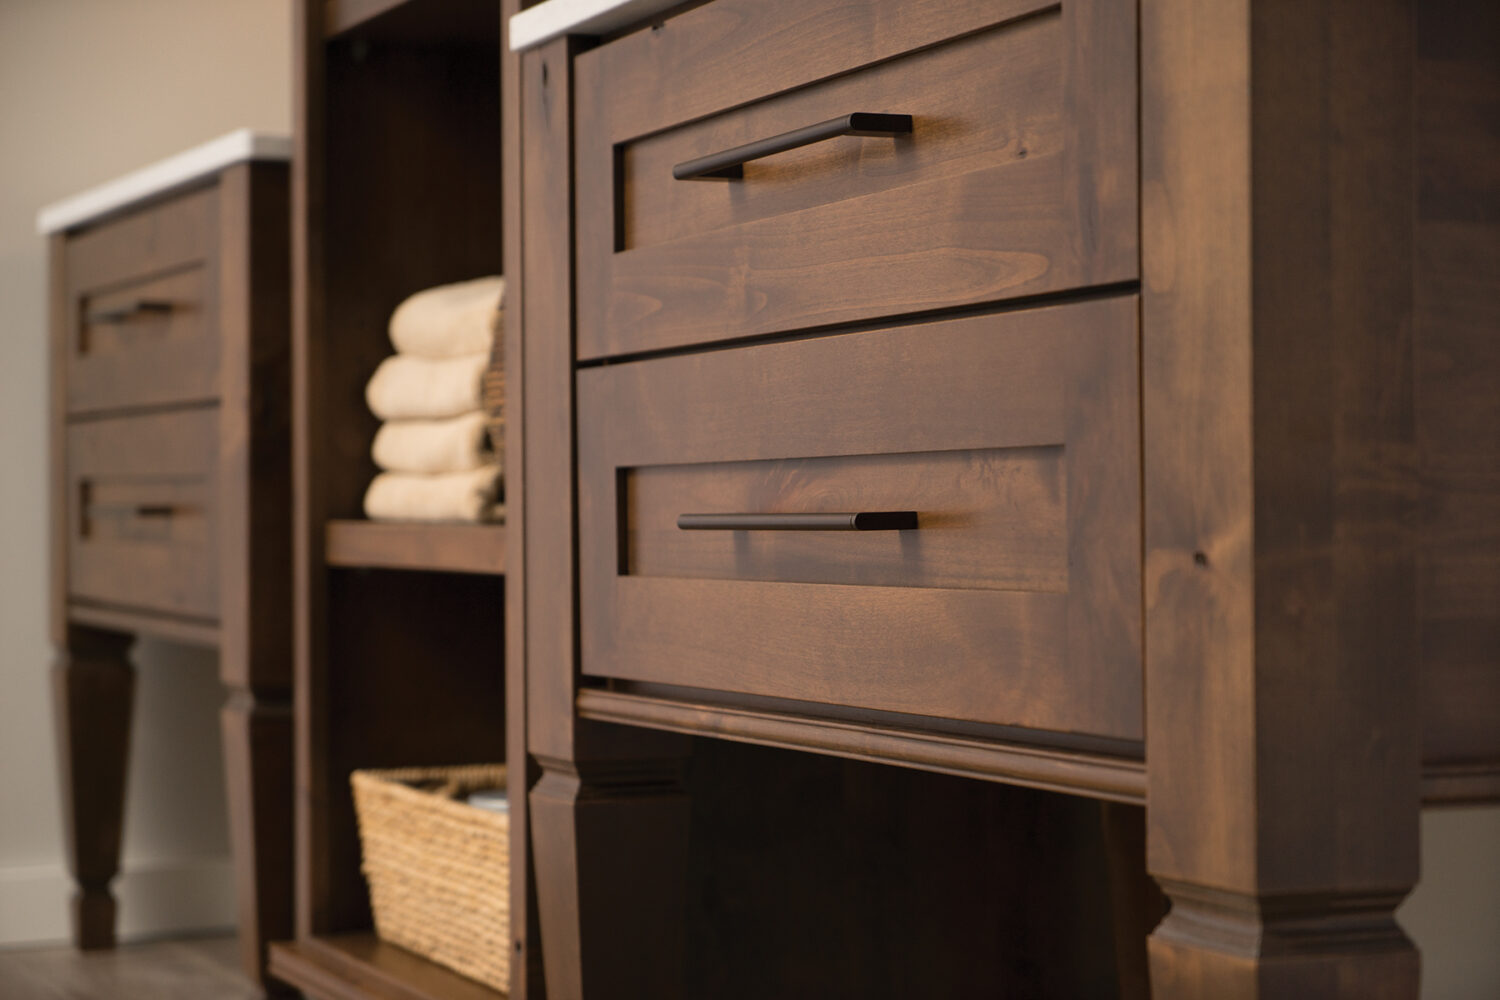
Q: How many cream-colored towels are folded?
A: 4